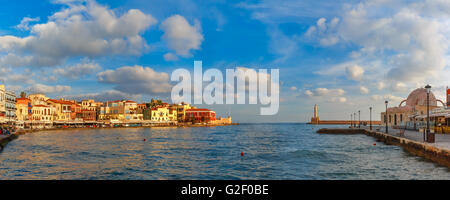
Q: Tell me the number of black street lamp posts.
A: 6